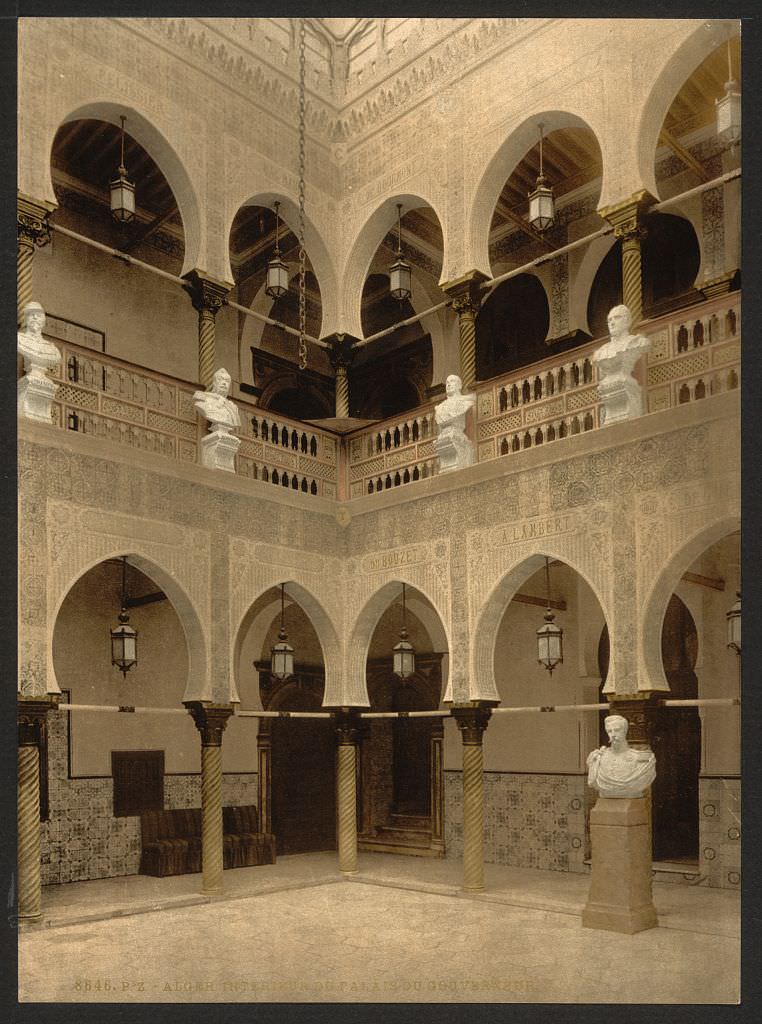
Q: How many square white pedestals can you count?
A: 4